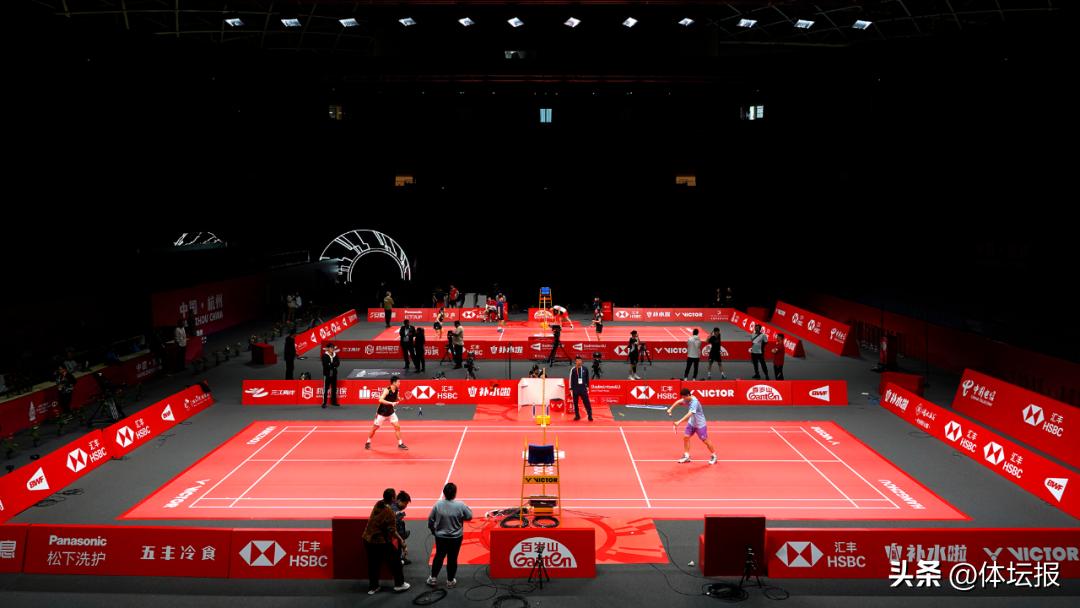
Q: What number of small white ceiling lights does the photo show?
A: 12